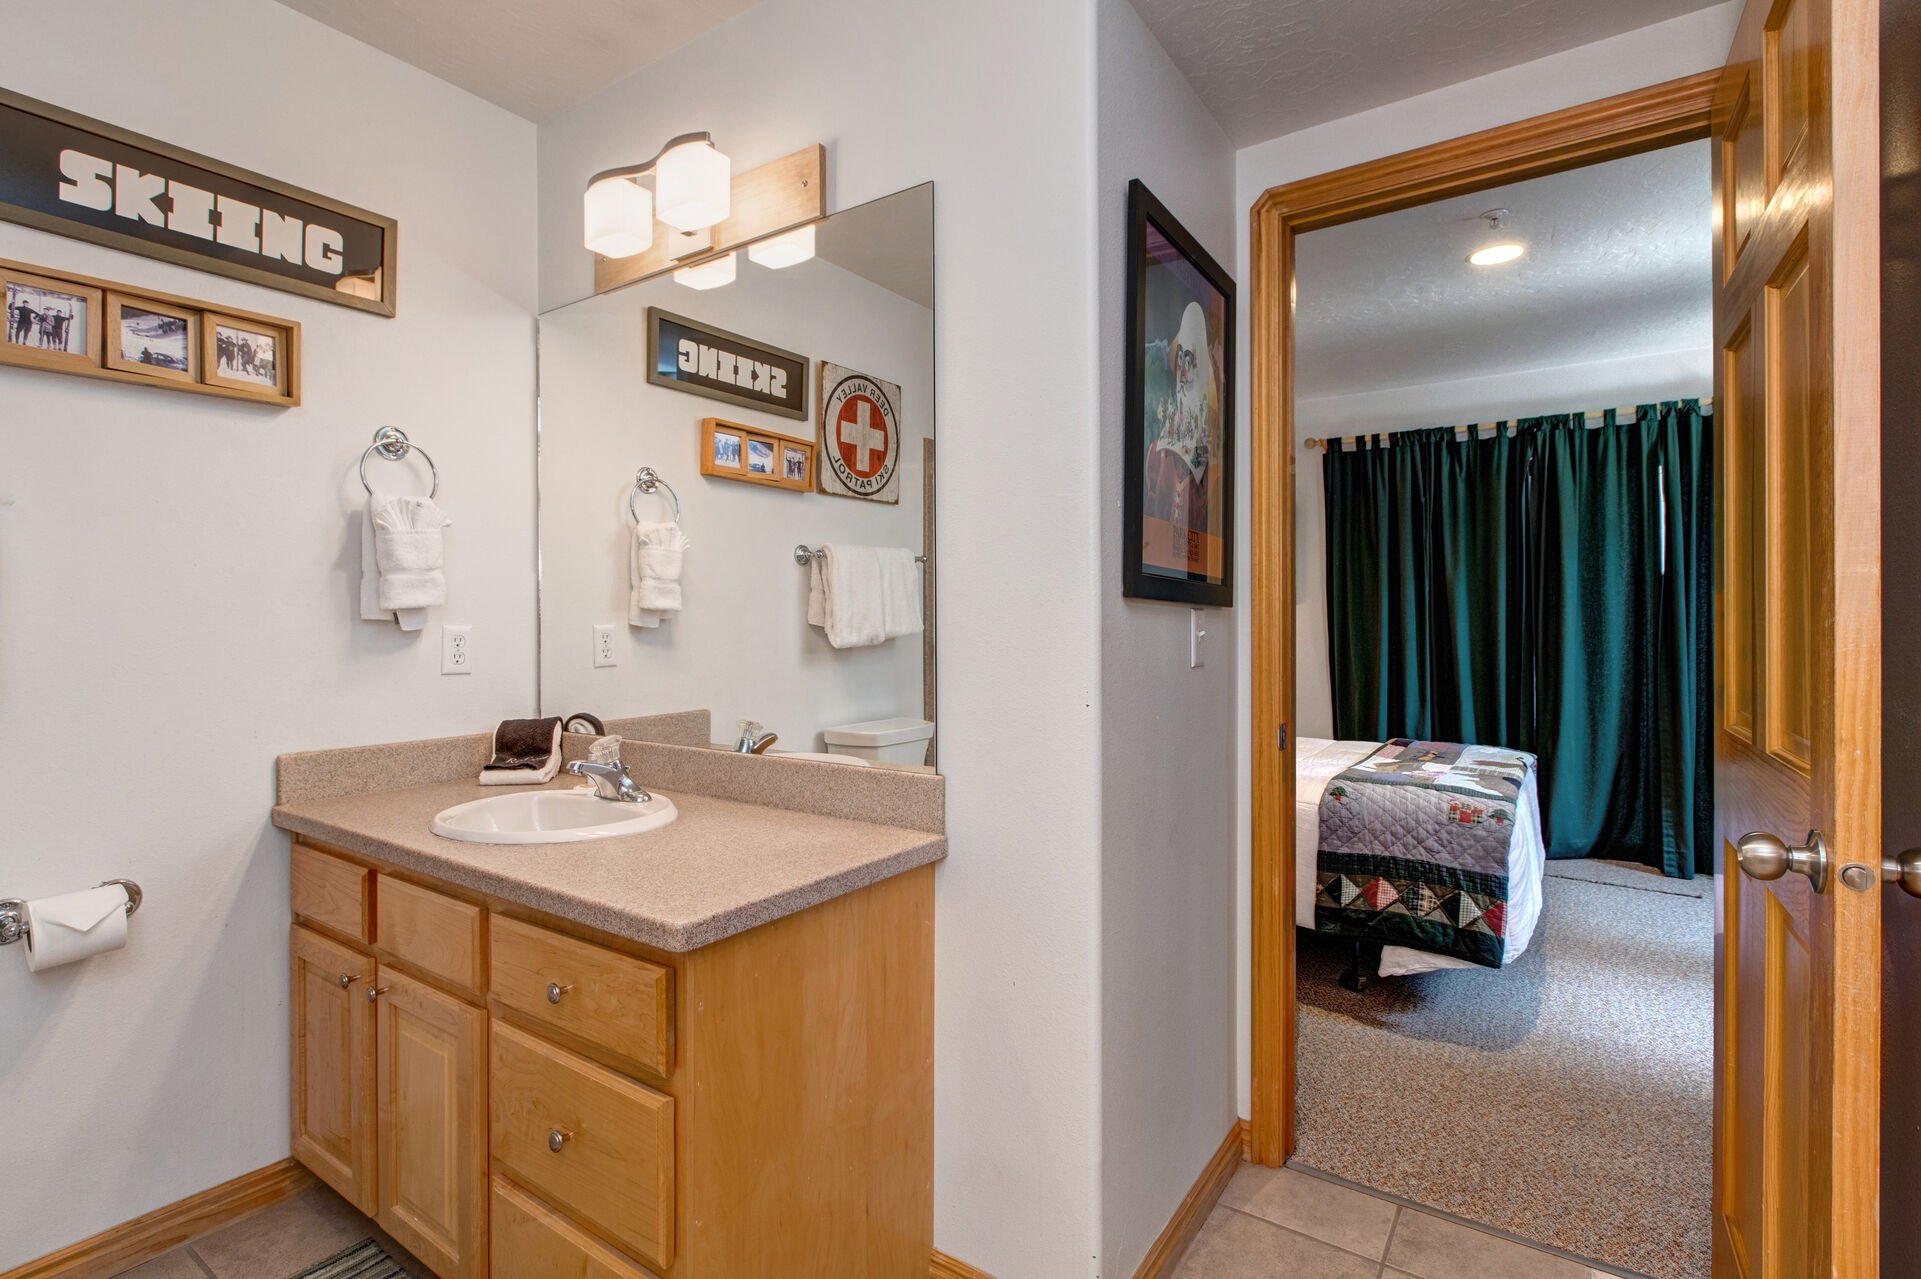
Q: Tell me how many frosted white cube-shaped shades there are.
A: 2